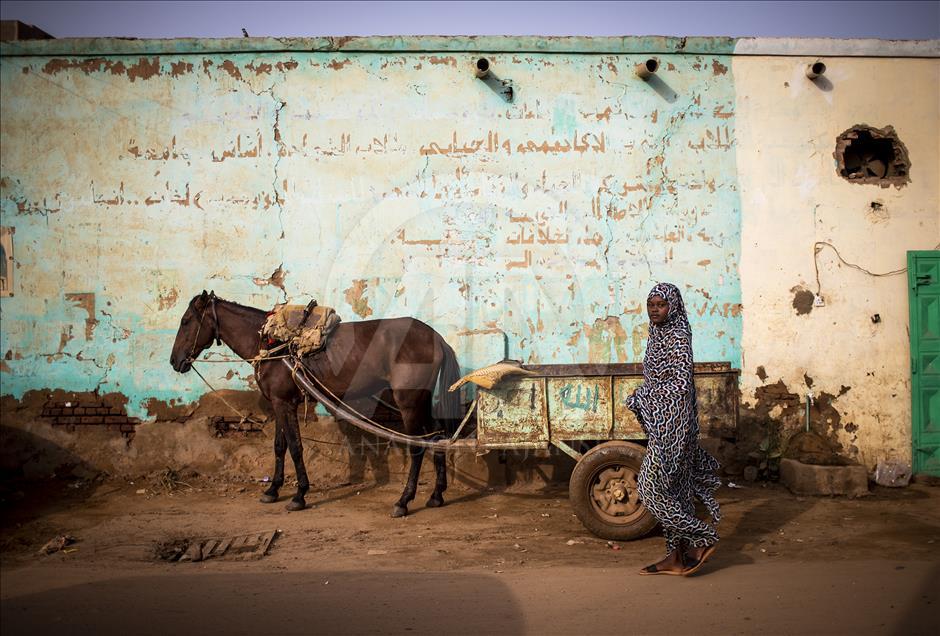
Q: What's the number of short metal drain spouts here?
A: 3